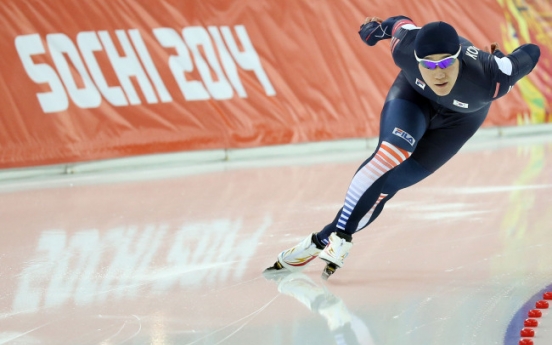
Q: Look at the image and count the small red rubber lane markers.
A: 6